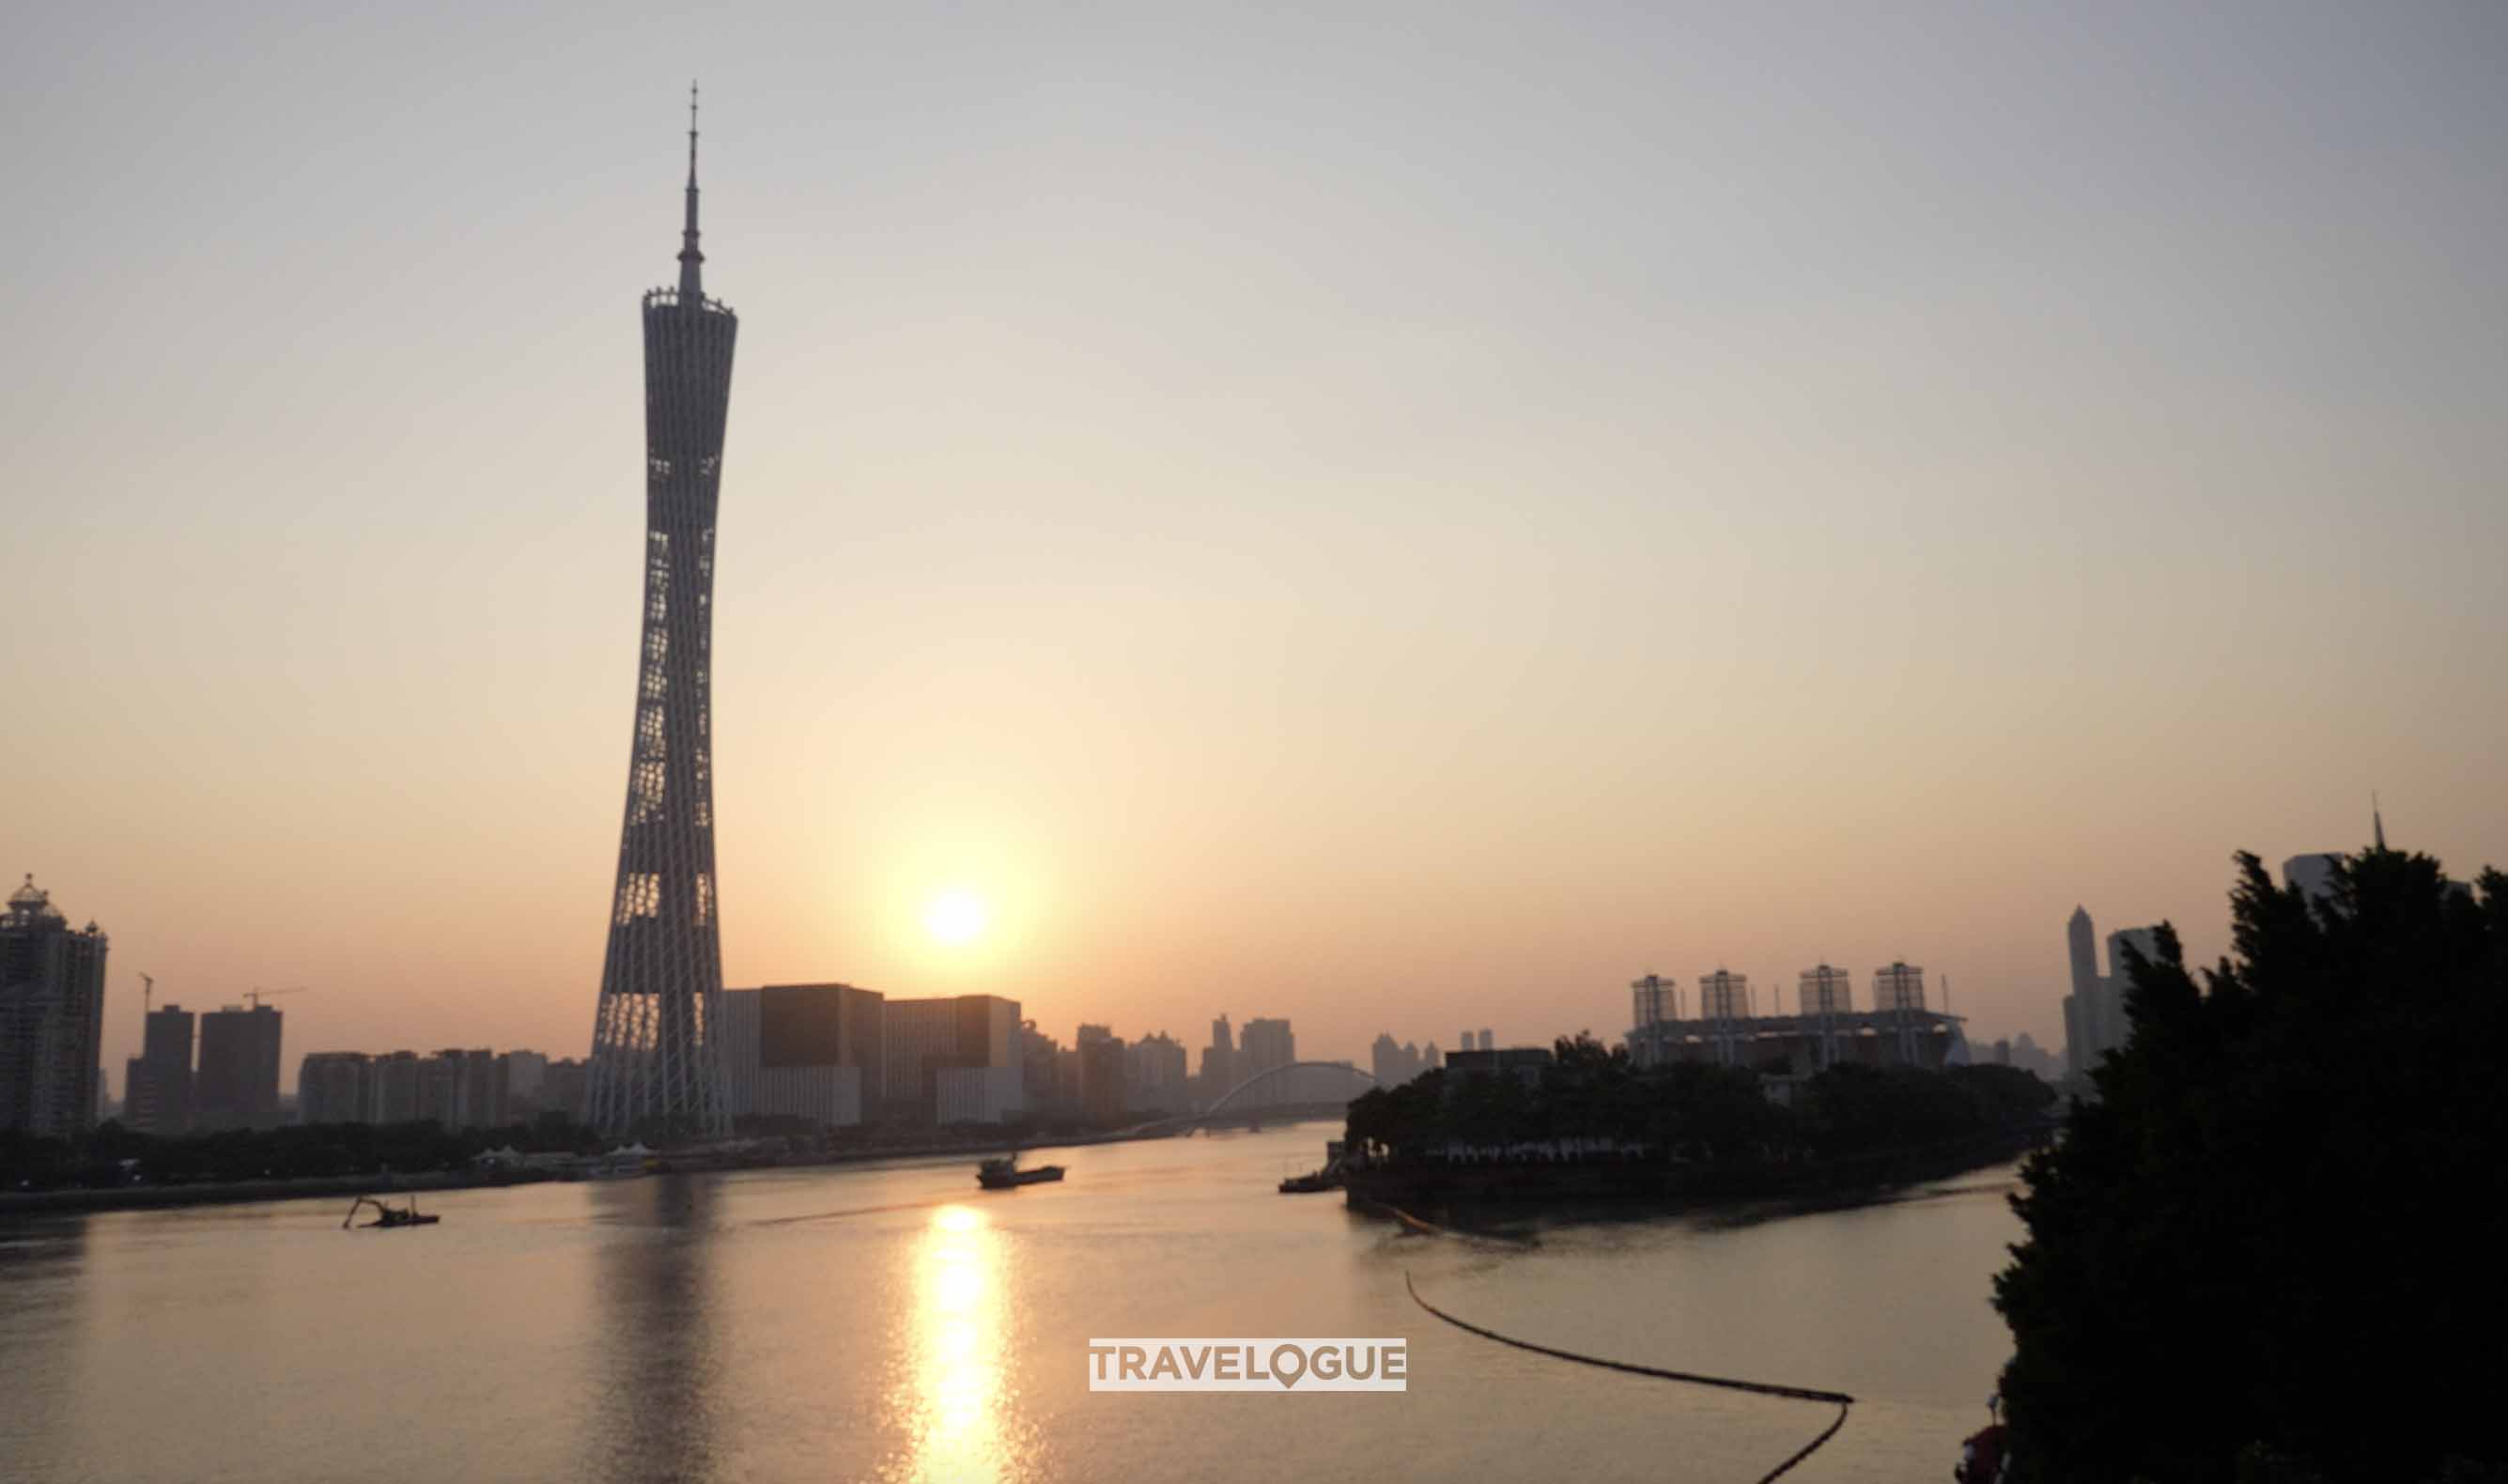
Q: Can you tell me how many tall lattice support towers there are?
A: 4